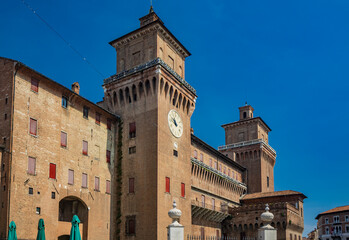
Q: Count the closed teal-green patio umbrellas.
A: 3